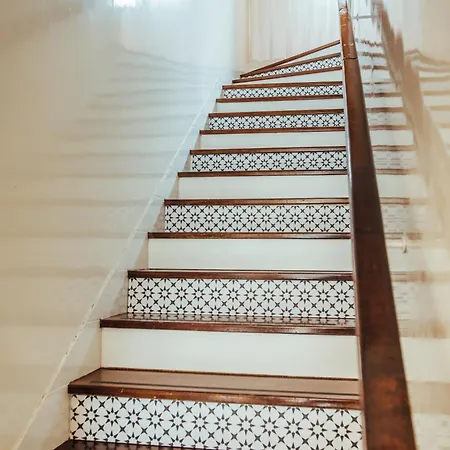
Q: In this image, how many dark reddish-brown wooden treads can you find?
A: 15